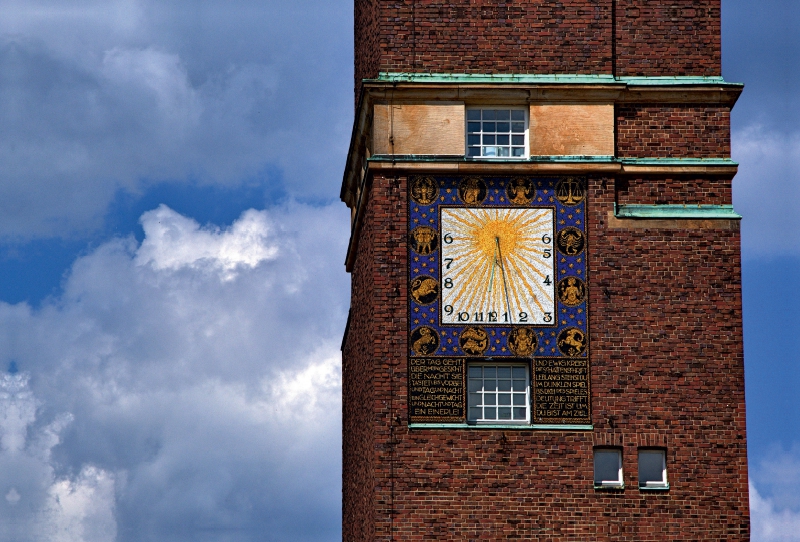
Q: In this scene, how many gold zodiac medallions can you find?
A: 12